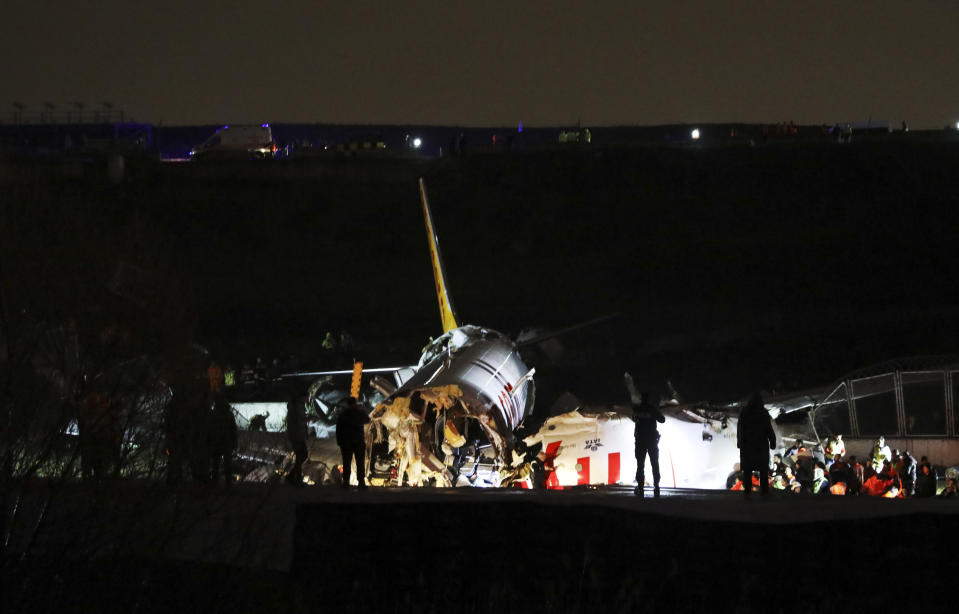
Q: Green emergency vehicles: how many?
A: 0